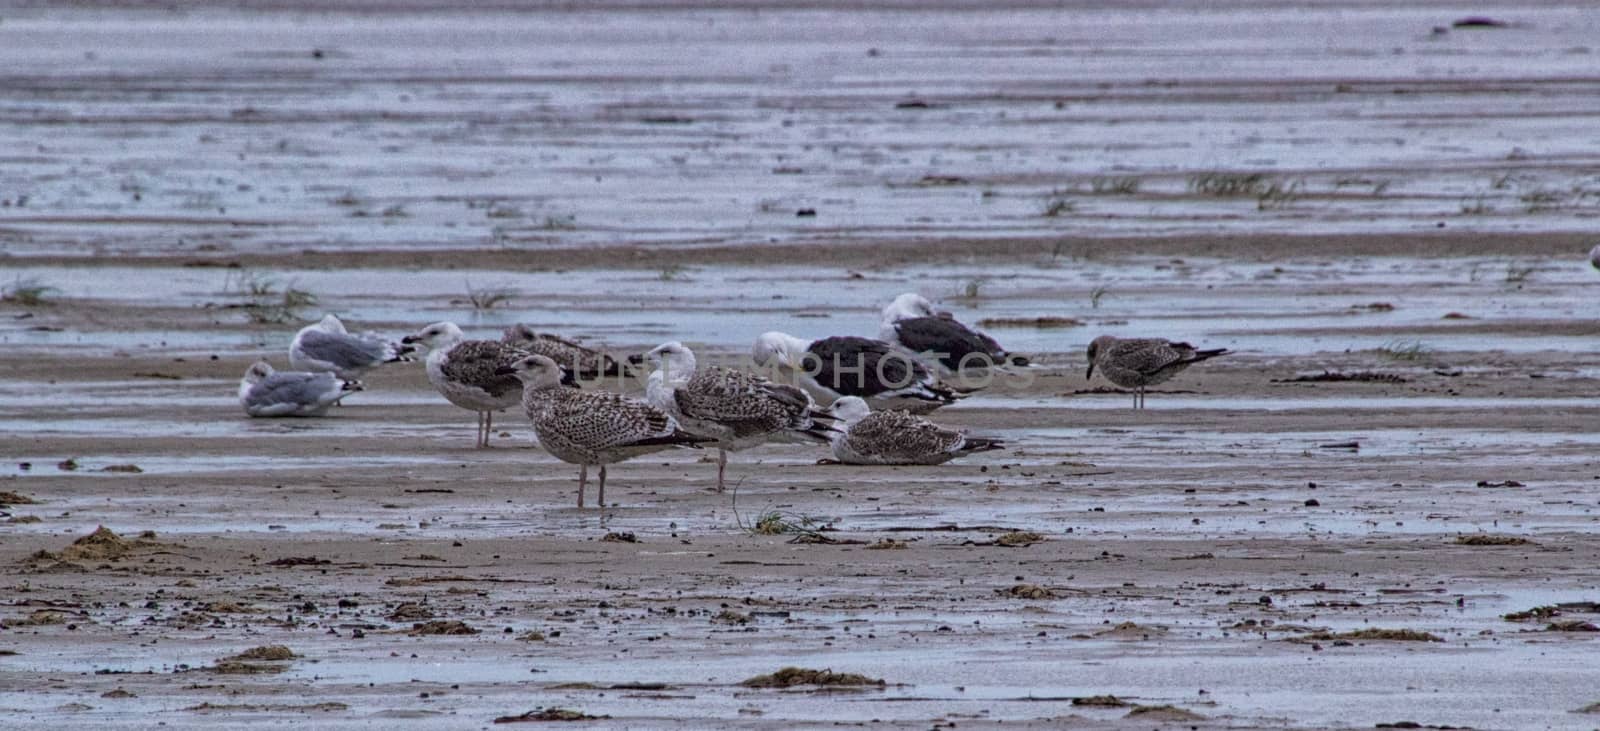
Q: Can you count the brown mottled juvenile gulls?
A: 6